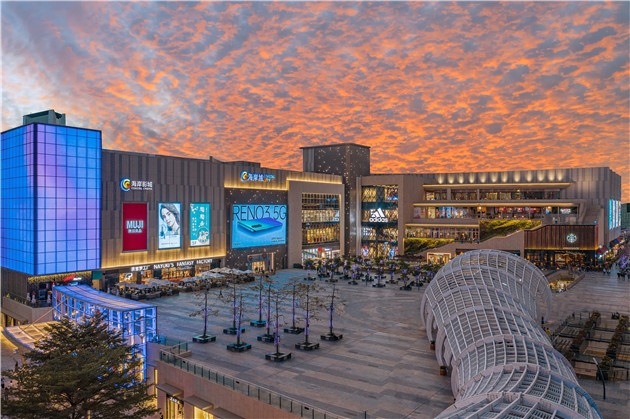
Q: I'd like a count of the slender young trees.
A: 9